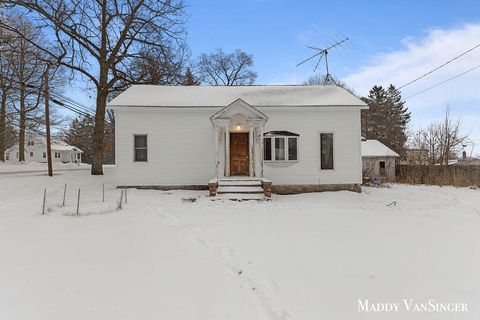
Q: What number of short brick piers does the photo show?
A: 2